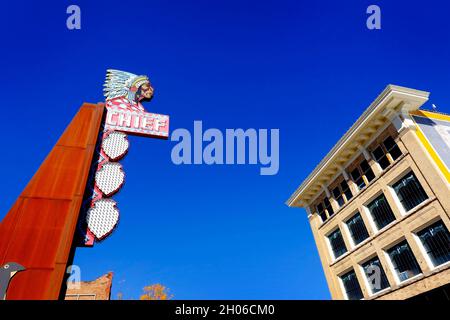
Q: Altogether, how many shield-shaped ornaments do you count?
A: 3